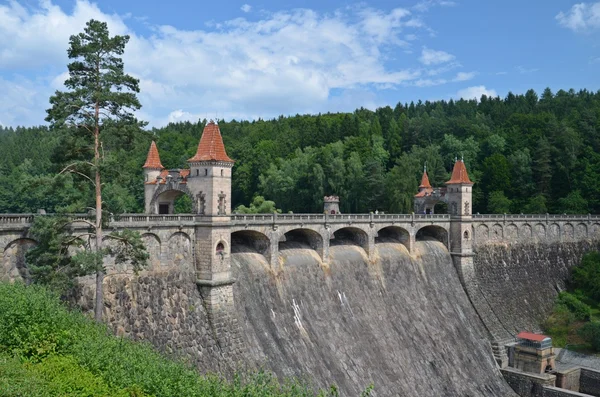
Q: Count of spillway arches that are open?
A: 5